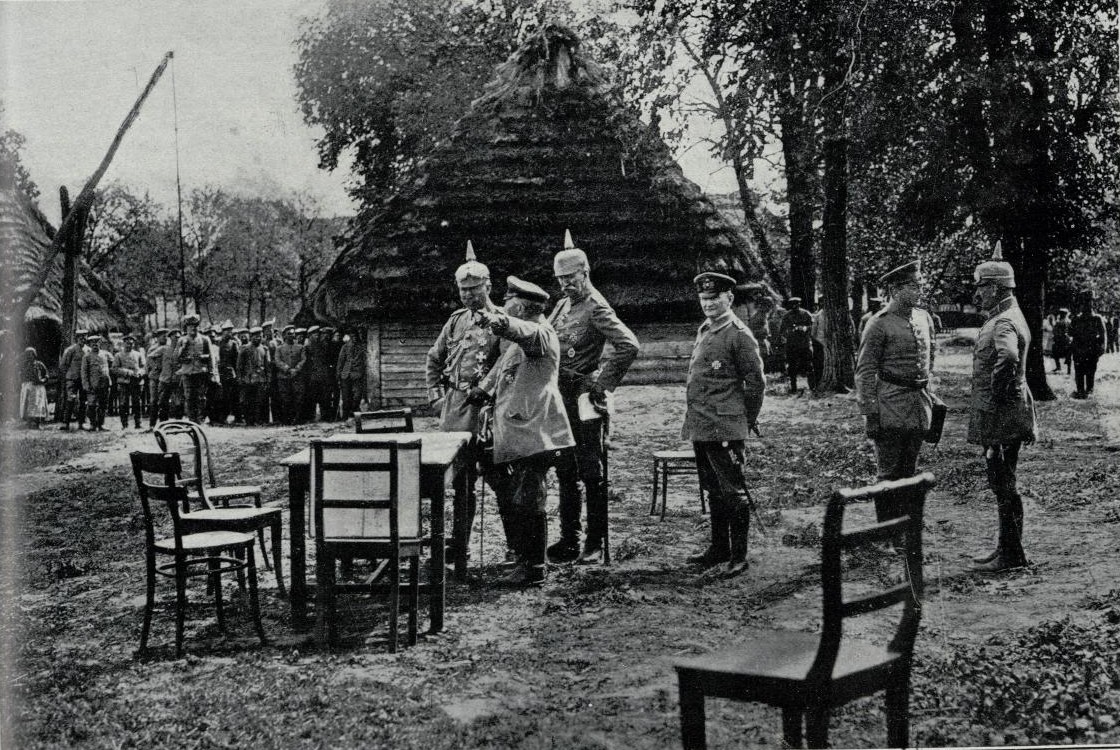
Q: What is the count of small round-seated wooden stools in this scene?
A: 1